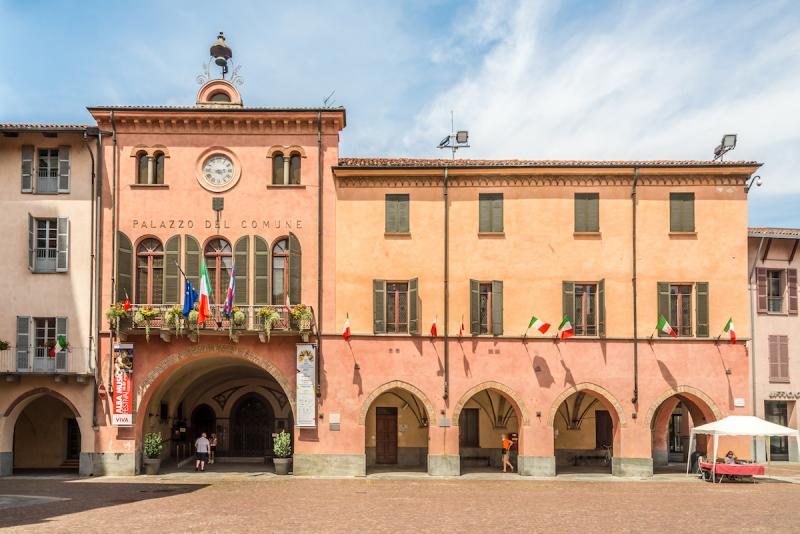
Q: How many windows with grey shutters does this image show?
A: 3